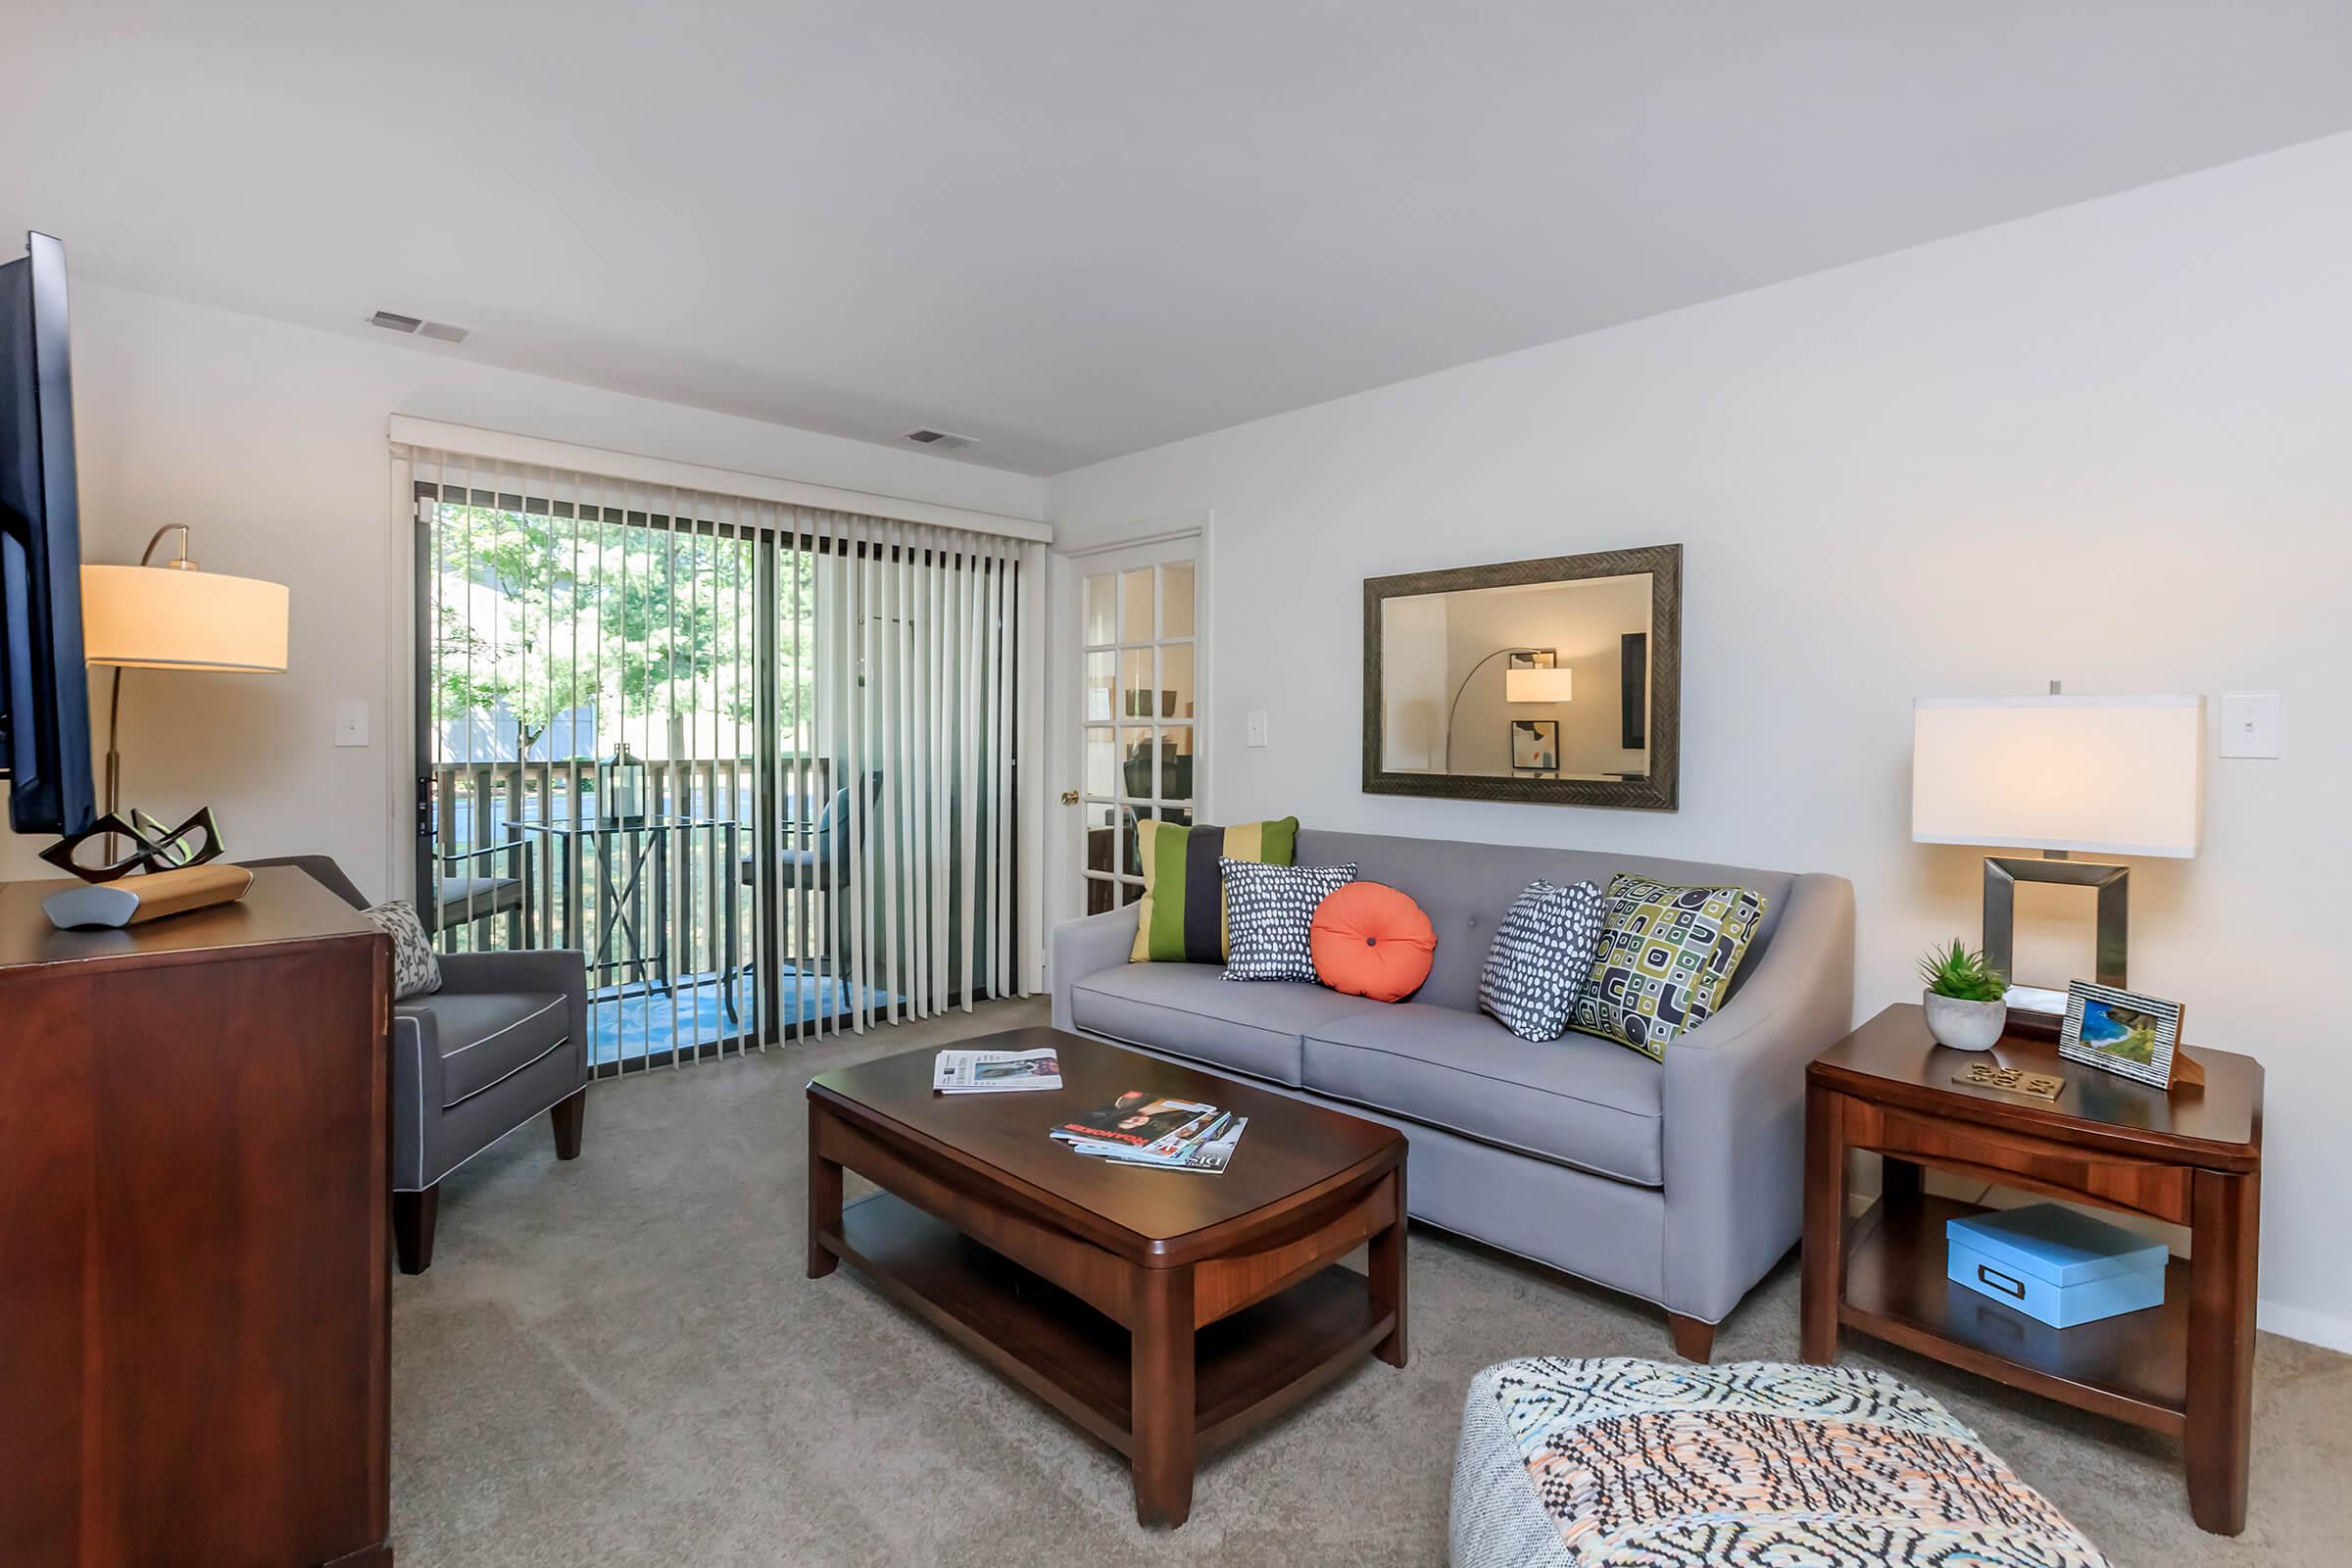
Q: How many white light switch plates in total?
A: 3